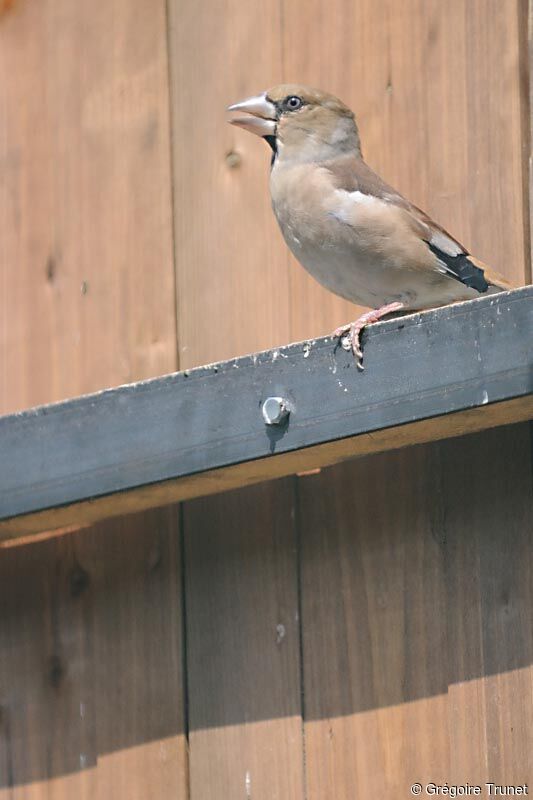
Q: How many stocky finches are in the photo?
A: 1